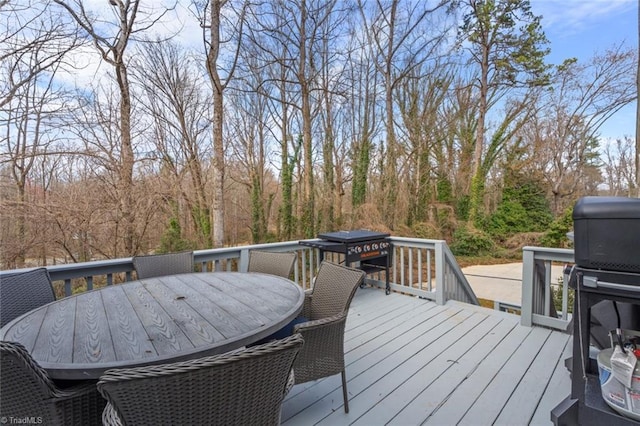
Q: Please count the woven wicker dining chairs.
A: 6